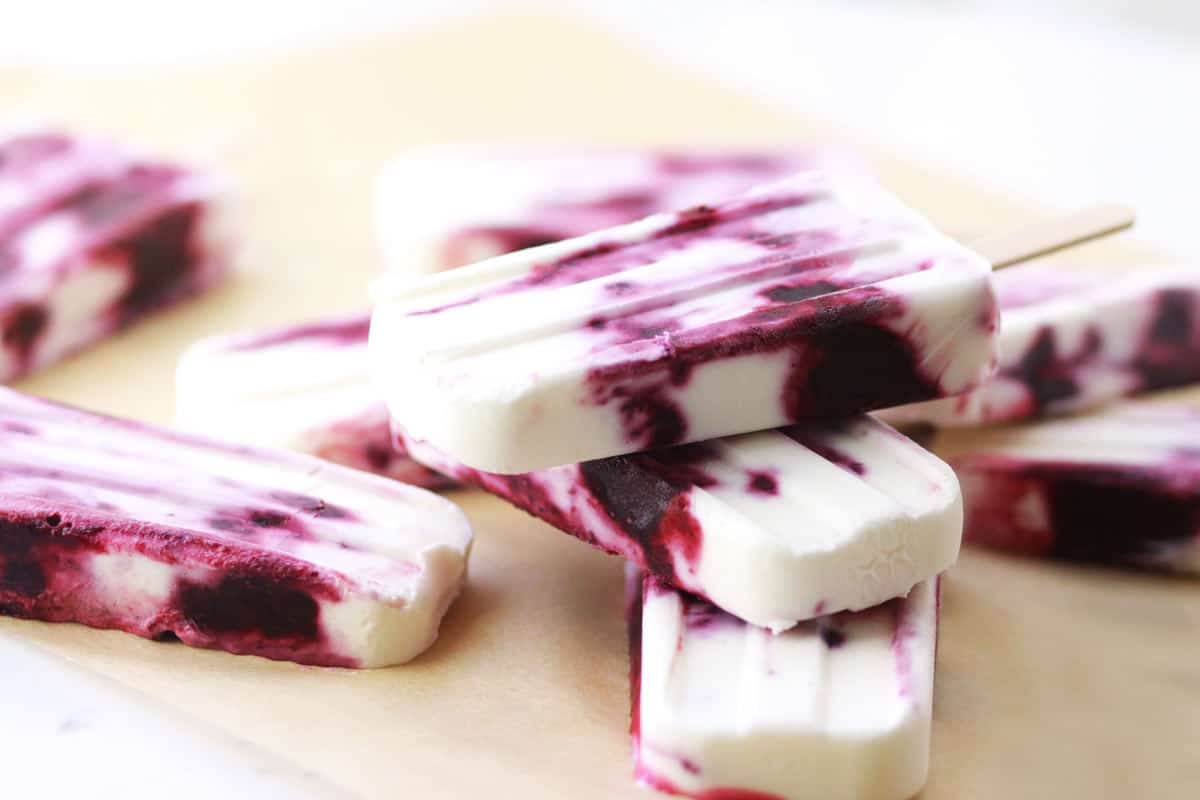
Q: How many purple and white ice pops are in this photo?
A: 9